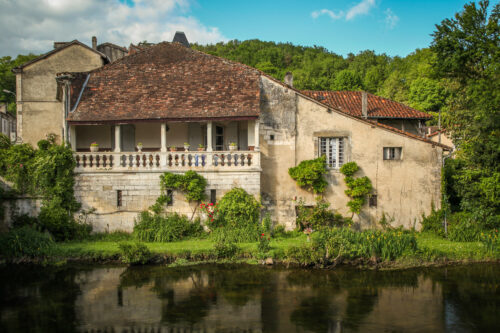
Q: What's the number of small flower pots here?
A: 6